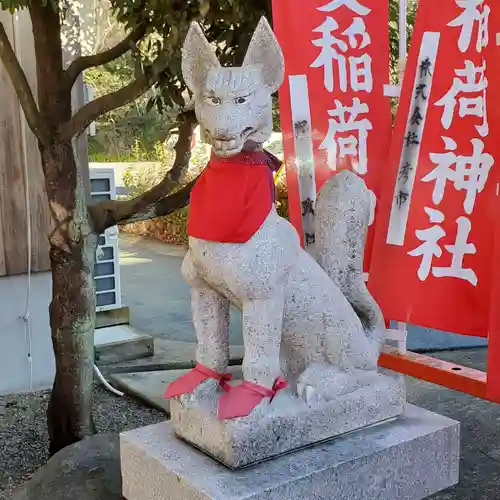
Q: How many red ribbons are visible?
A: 2